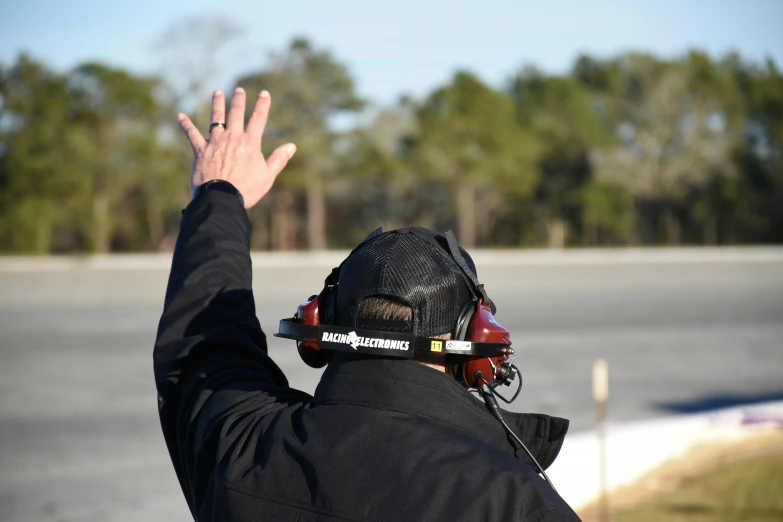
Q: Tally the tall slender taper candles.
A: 0